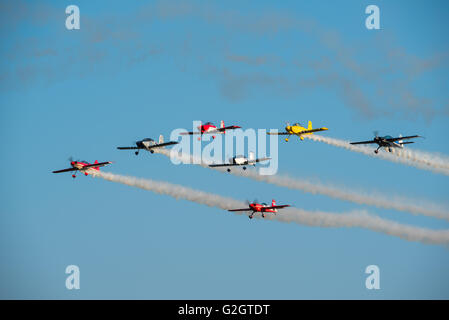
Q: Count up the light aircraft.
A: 7